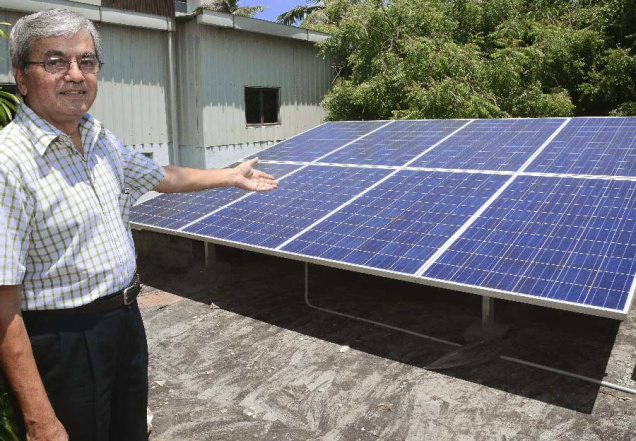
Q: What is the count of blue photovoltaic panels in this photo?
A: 8